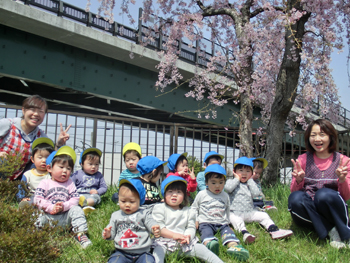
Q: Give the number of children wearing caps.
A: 12